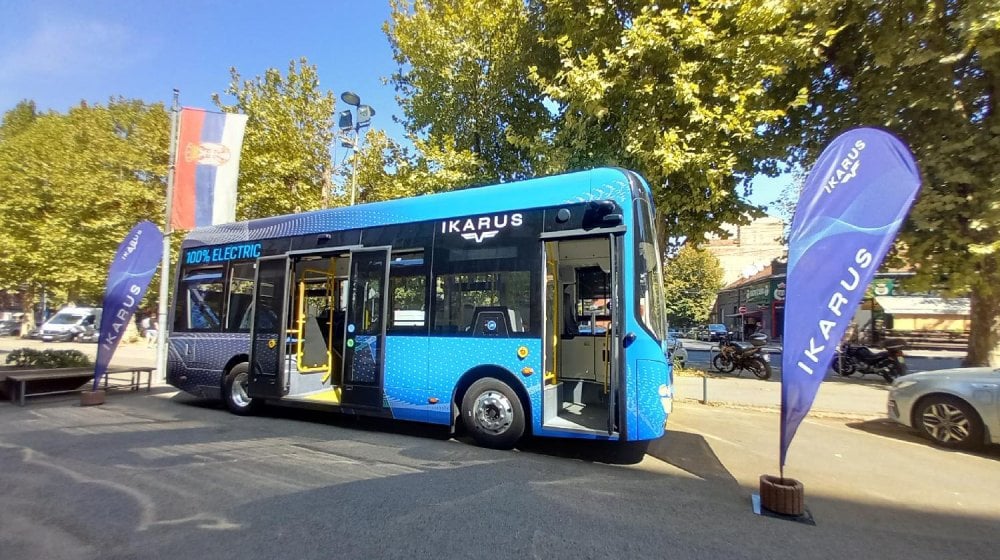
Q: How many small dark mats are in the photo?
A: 1